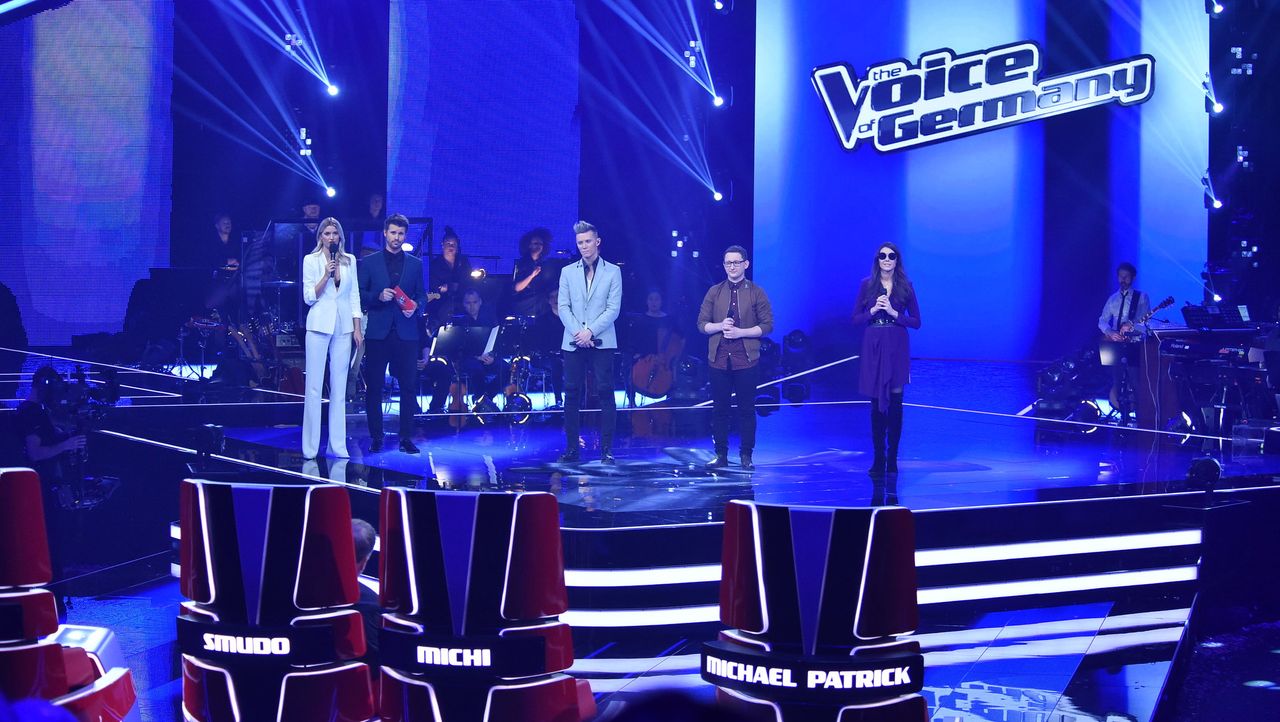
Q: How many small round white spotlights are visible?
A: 9